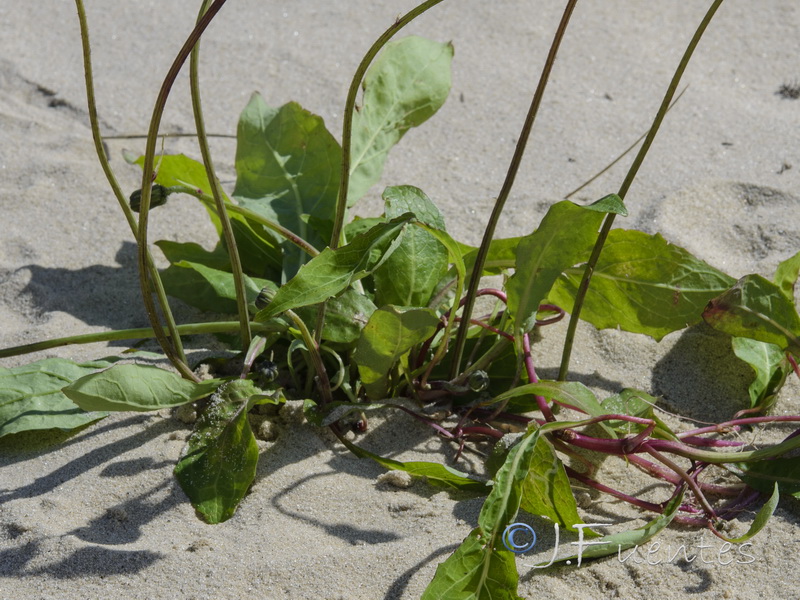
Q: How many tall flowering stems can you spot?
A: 6